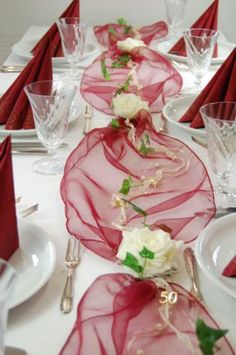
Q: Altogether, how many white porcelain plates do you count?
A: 6